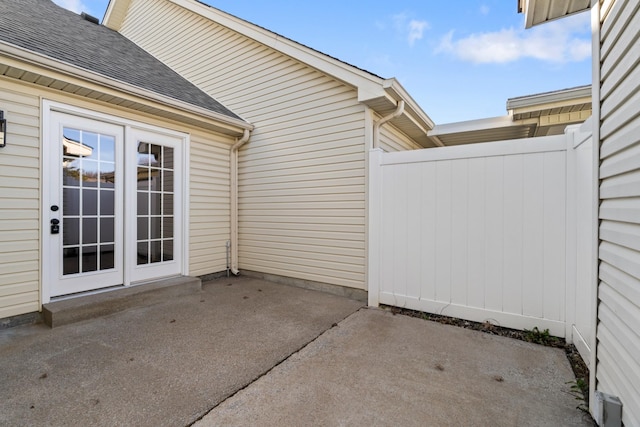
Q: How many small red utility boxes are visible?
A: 0